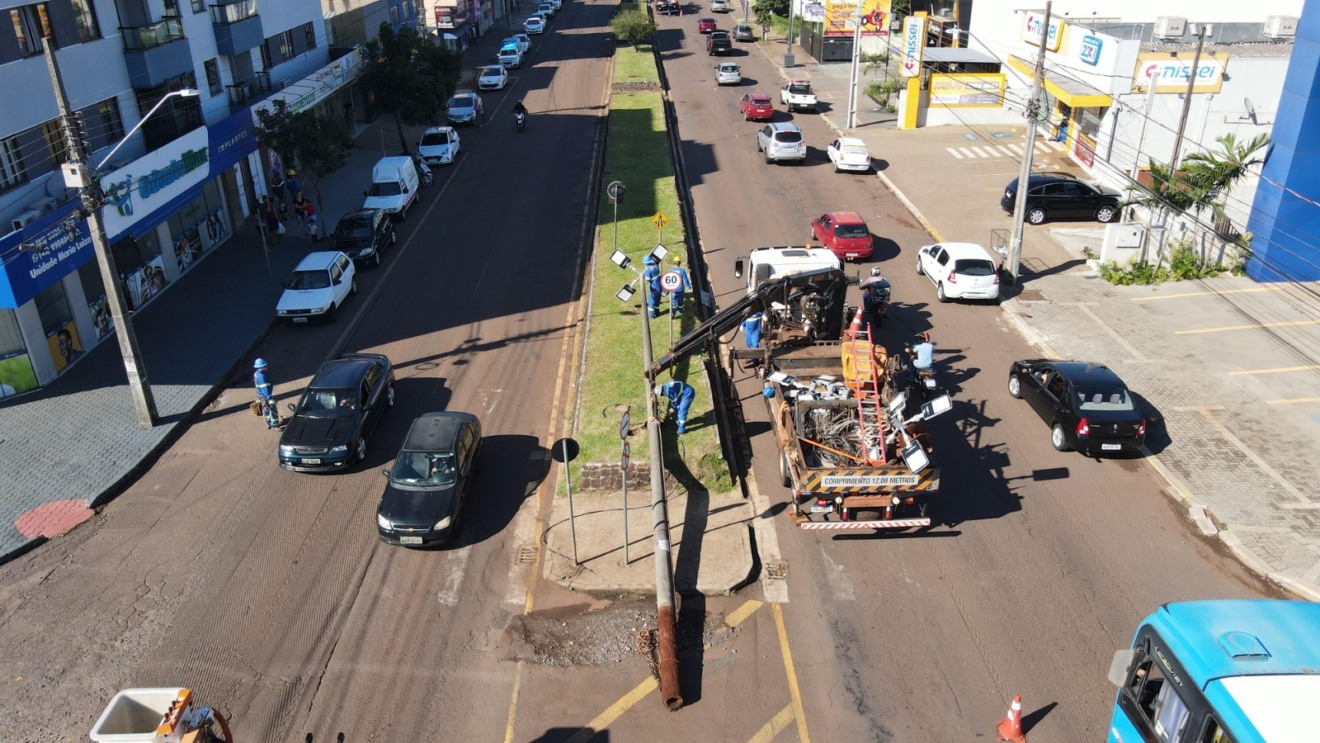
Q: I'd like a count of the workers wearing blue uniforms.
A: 5